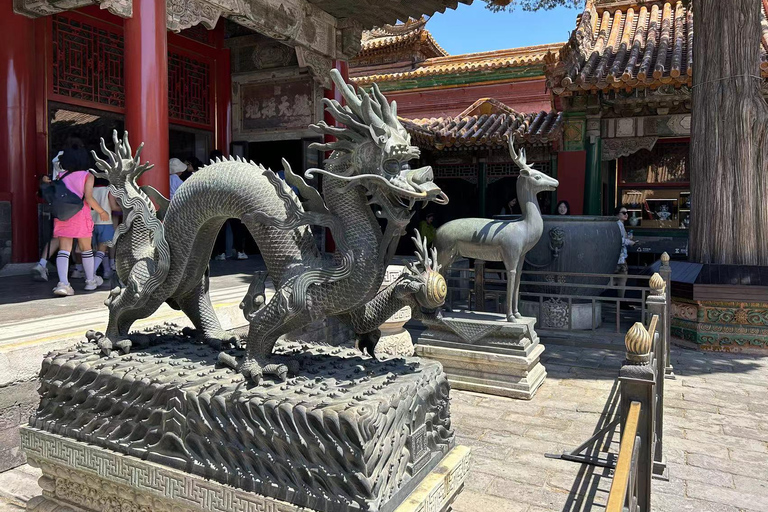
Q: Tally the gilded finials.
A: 3